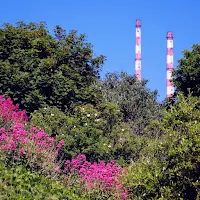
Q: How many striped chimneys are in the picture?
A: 2